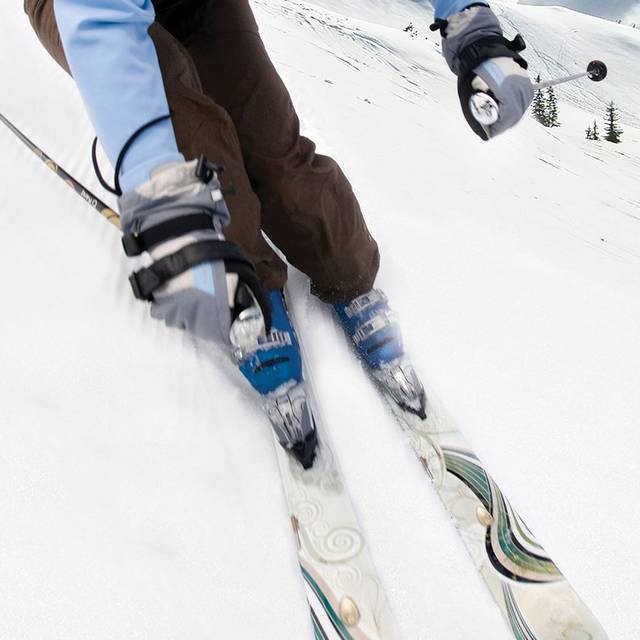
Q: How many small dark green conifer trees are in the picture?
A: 5